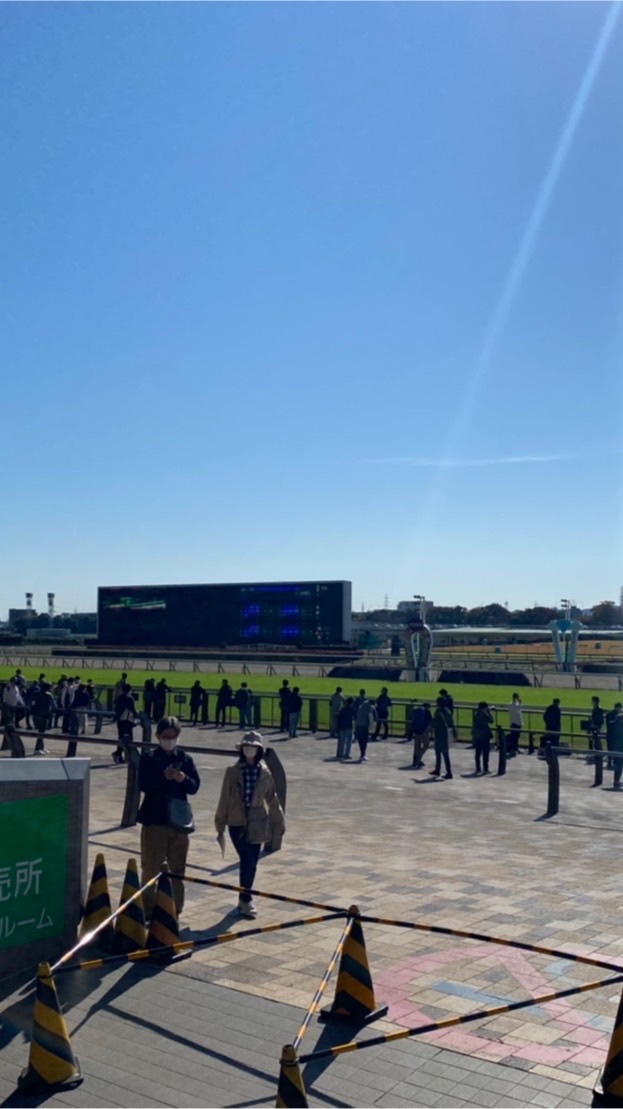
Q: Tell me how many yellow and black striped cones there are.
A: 7